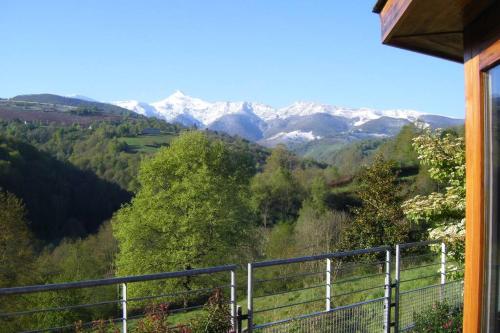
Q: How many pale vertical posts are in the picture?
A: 7